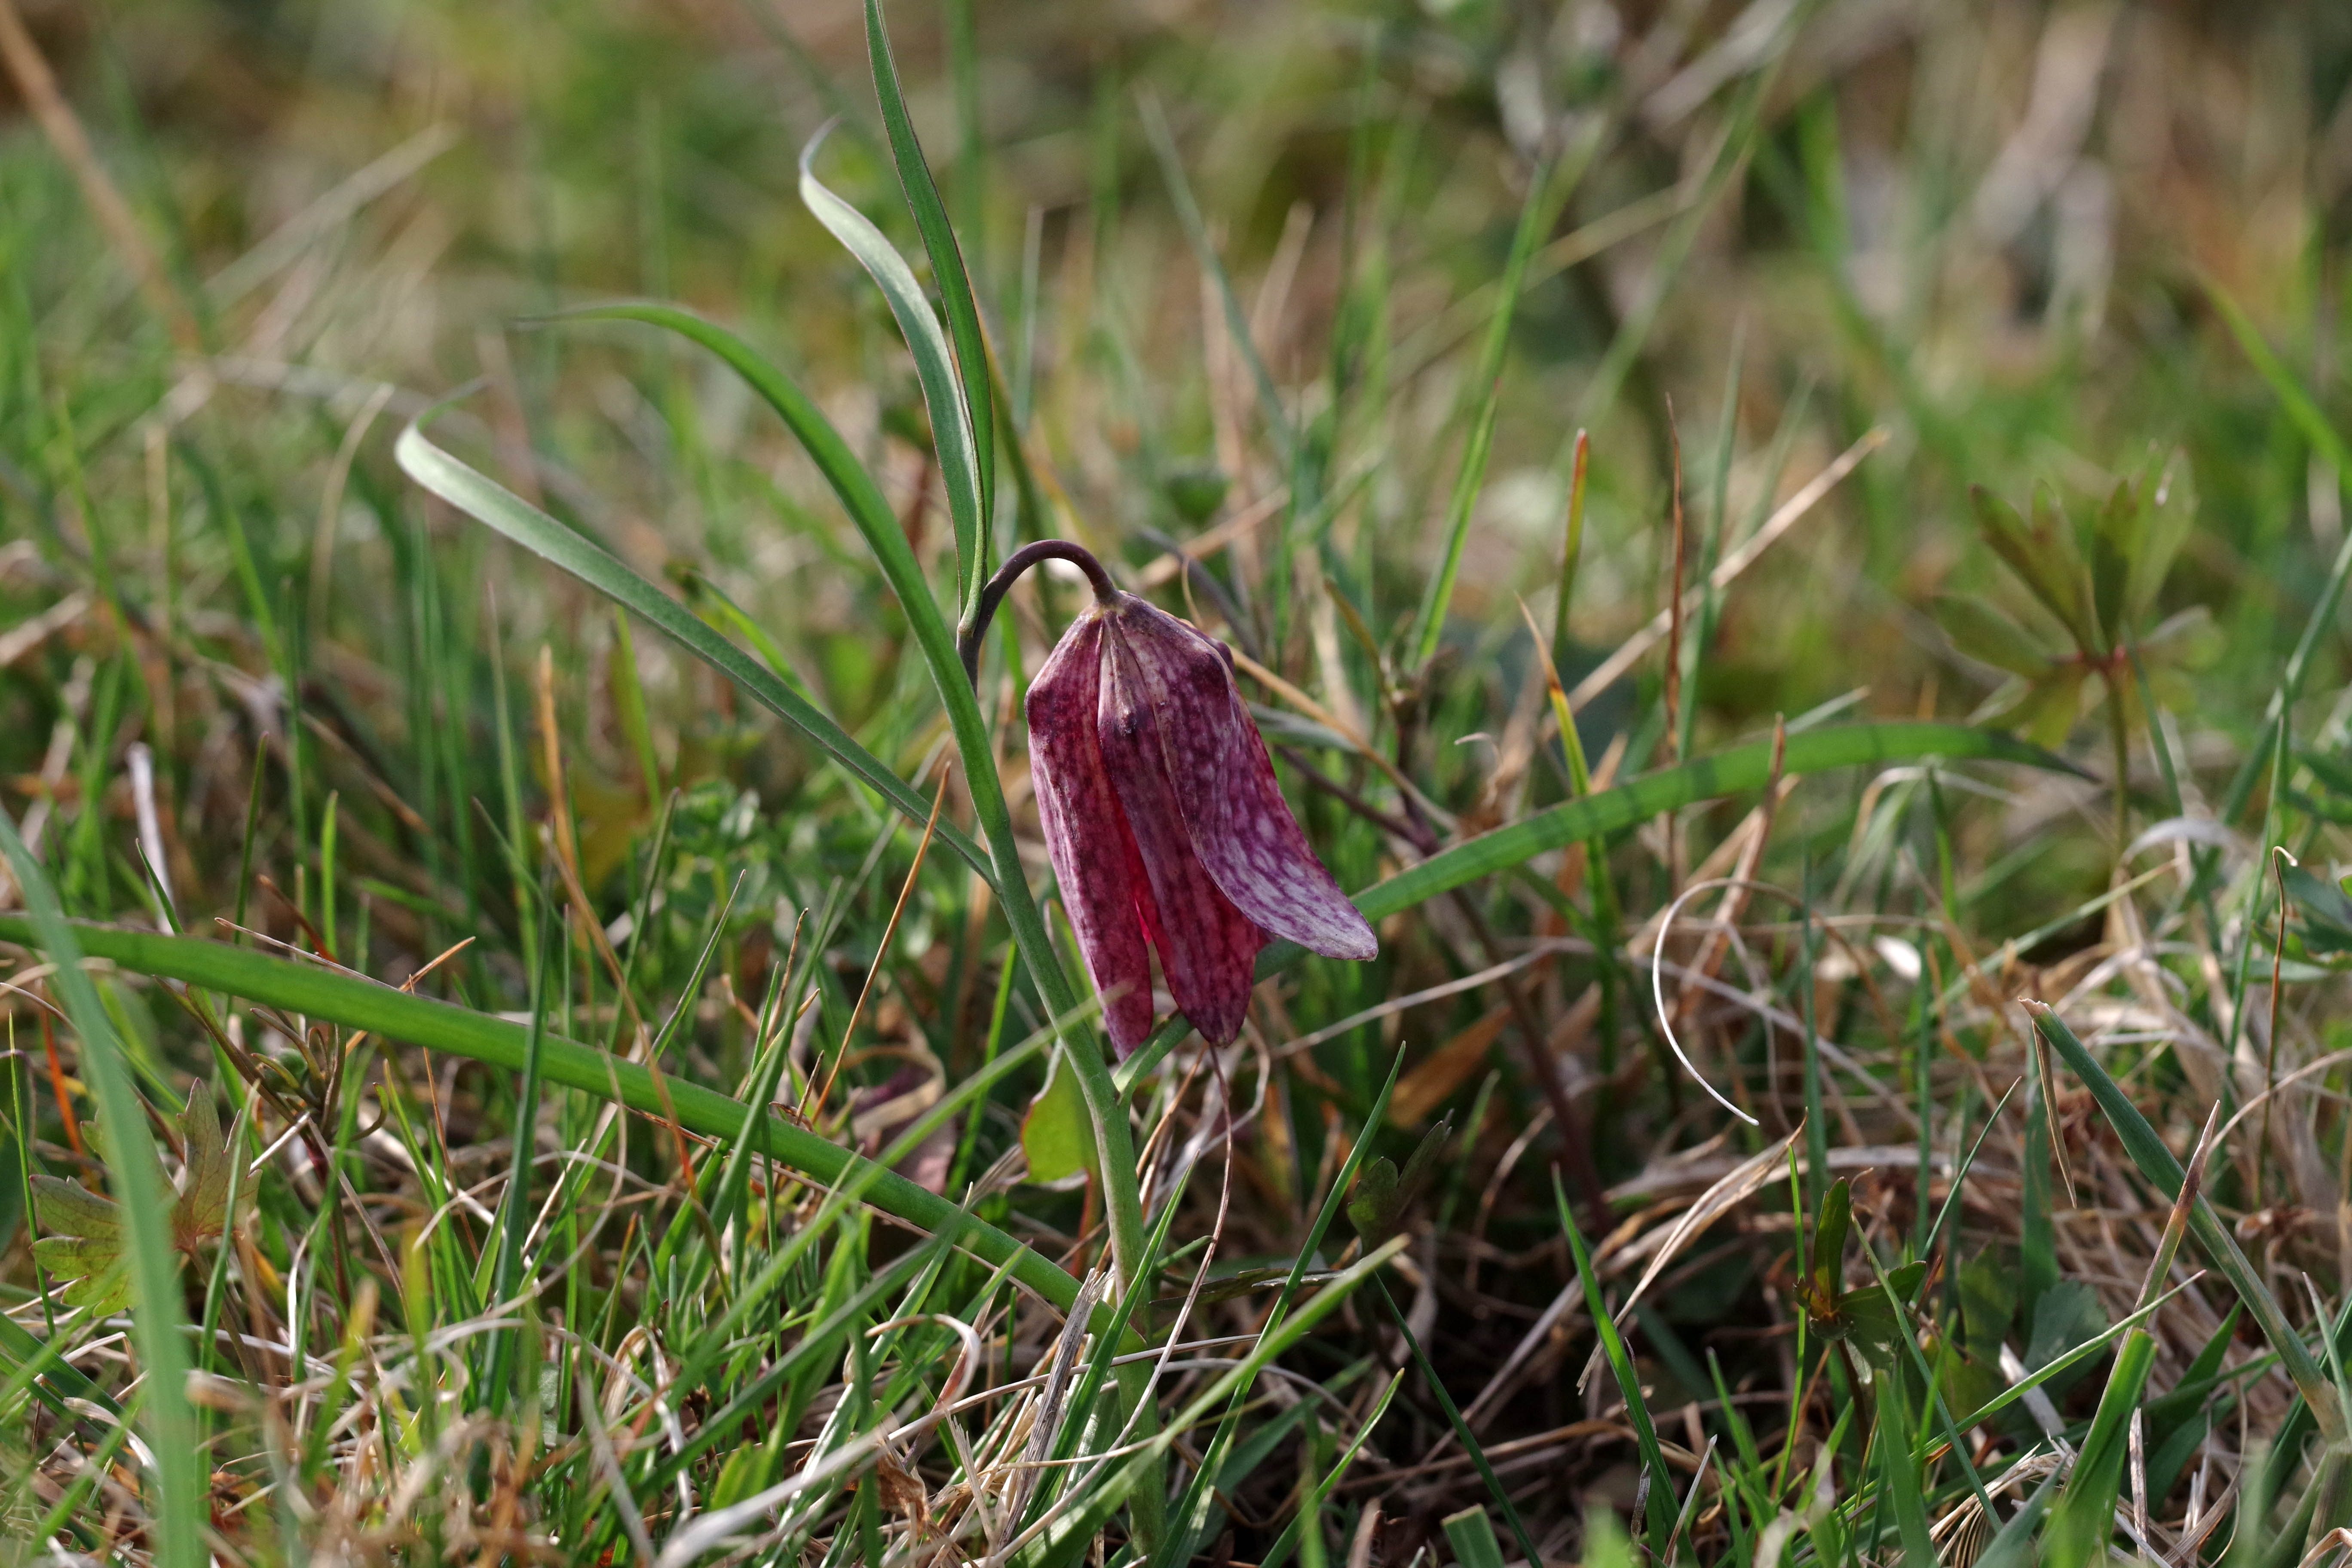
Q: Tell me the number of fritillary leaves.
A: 6